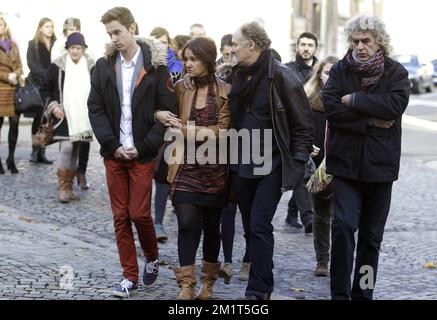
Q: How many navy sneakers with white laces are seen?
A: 2